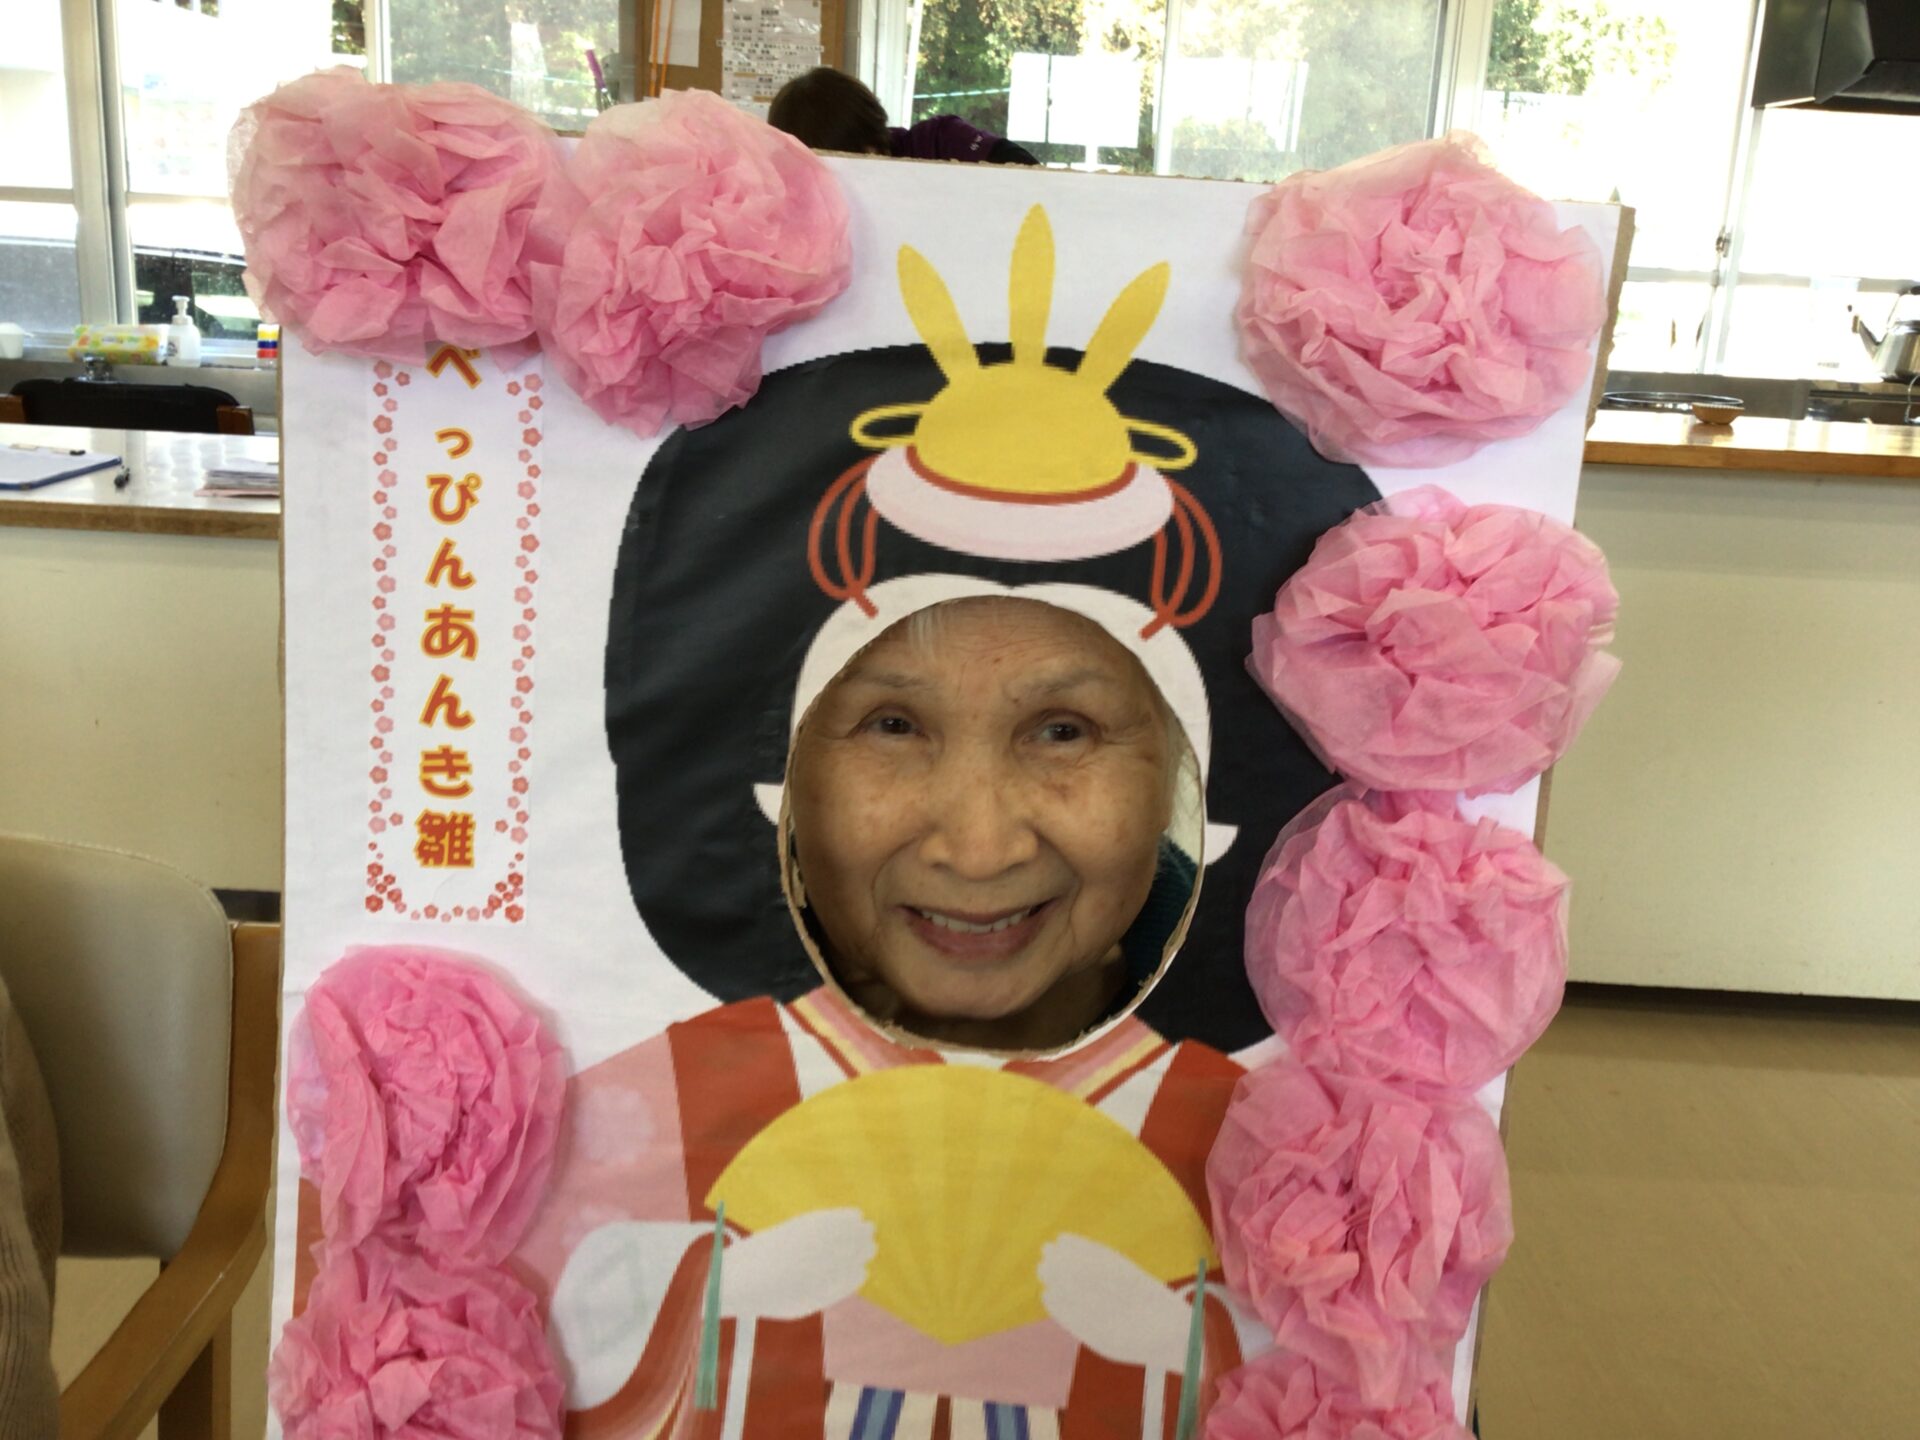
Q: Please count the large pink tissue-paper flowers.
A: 9